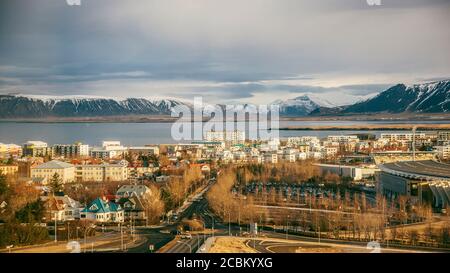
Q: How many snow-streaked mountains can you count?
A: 3